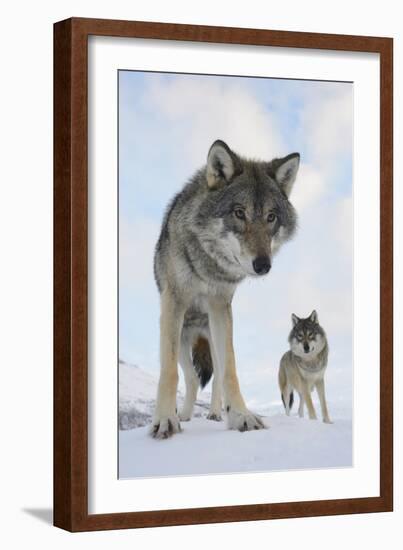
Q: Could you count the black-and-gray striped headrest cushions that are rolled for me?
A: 0